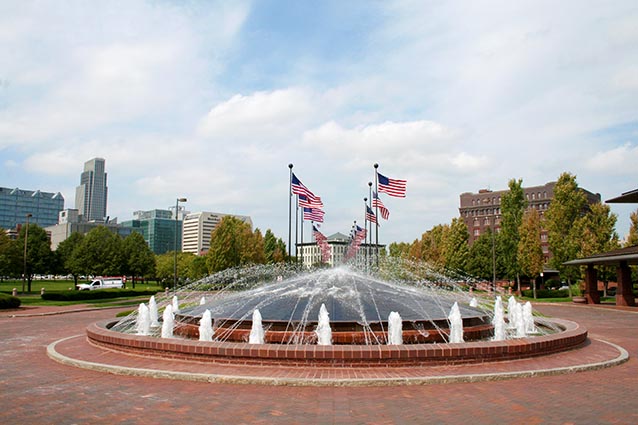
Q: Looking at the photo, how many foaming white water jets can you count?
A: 15